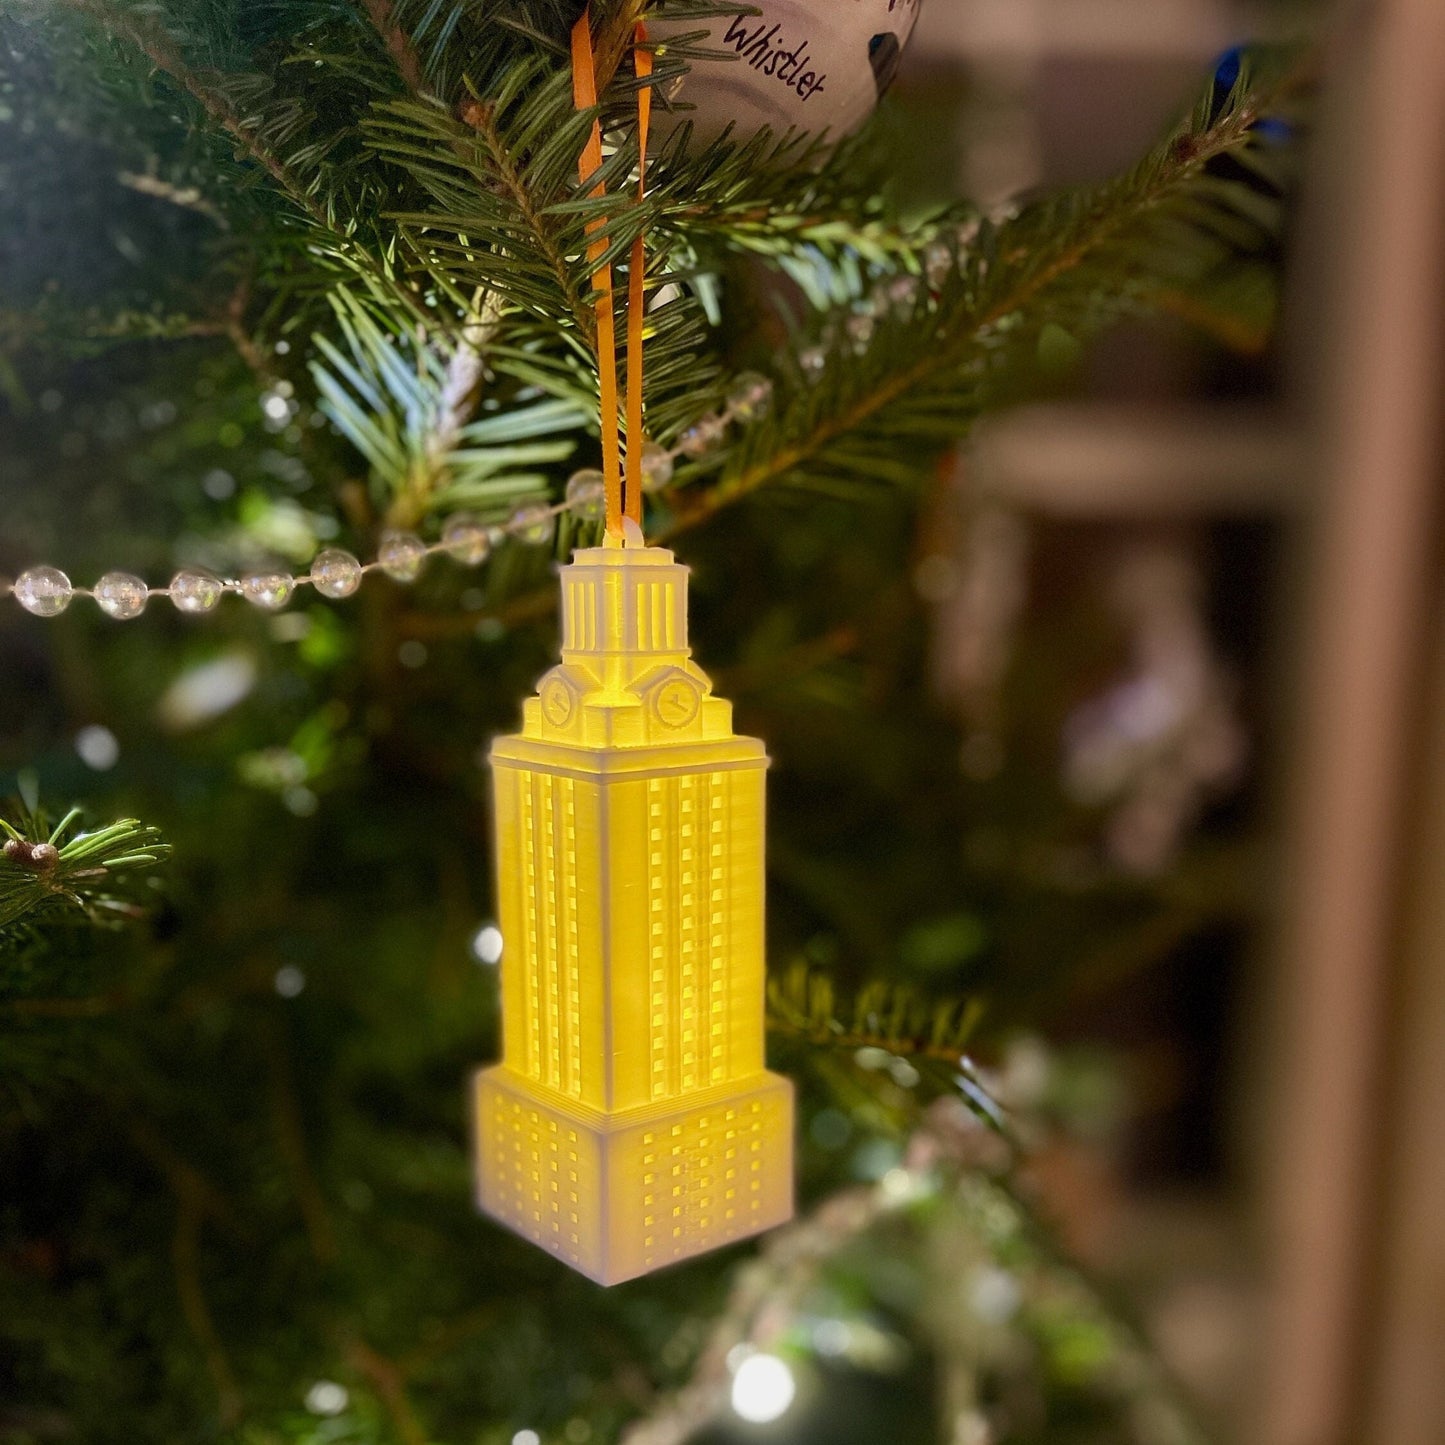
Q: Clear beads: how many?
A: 12